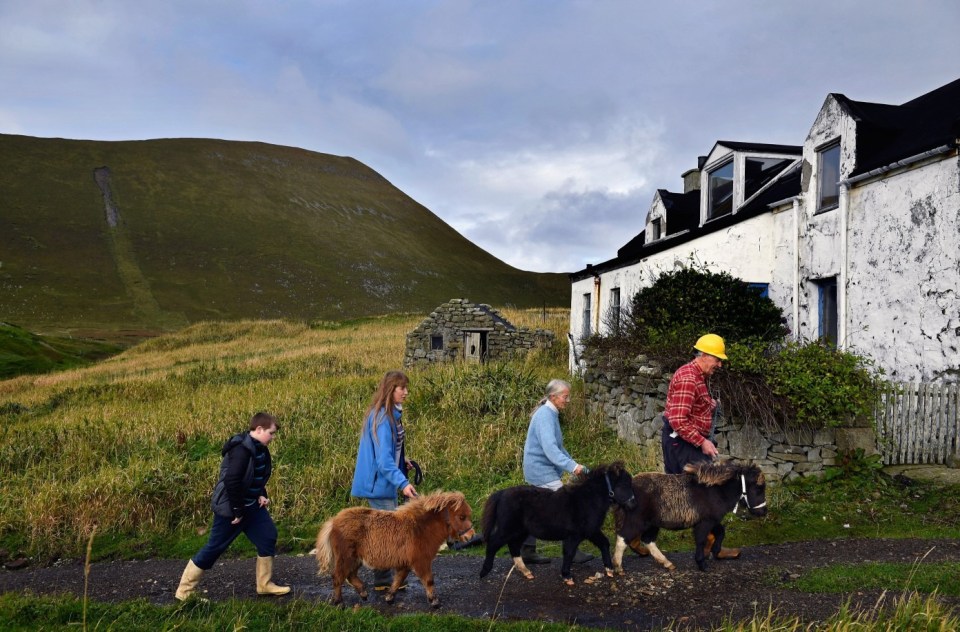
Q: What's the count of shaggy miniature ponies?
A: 3